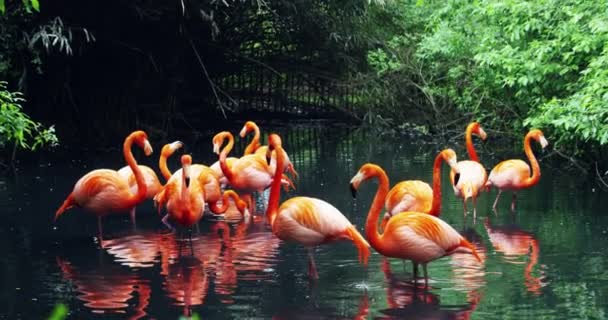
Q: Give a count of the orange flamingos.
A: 11